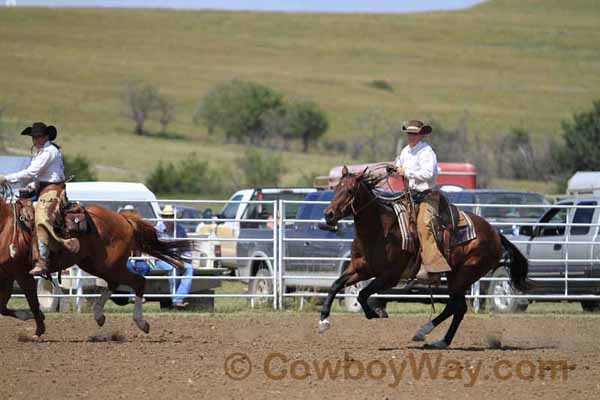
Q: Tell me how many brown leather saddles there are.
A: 2